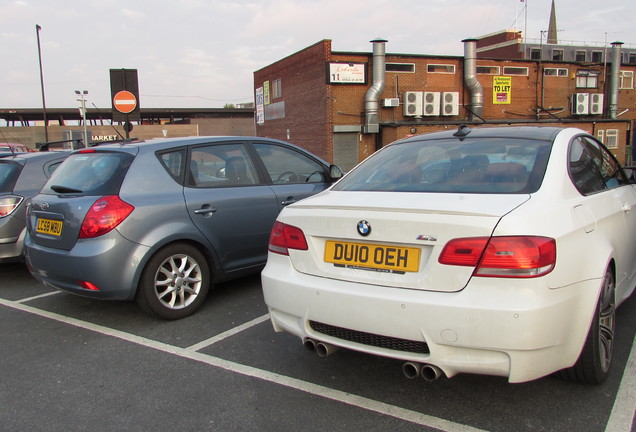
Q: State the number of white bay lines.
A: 4